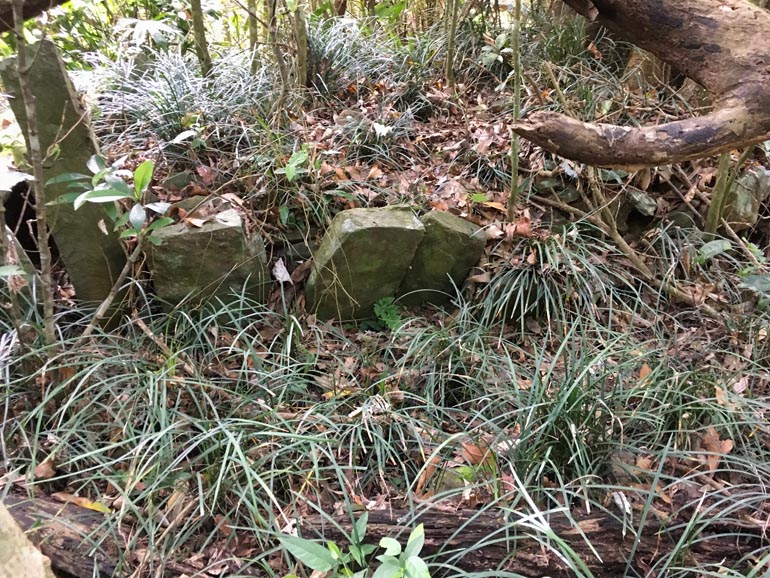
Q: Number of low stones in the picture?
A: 3